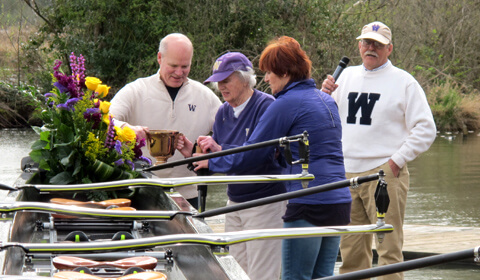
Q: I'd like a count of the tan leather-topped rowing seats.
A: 4